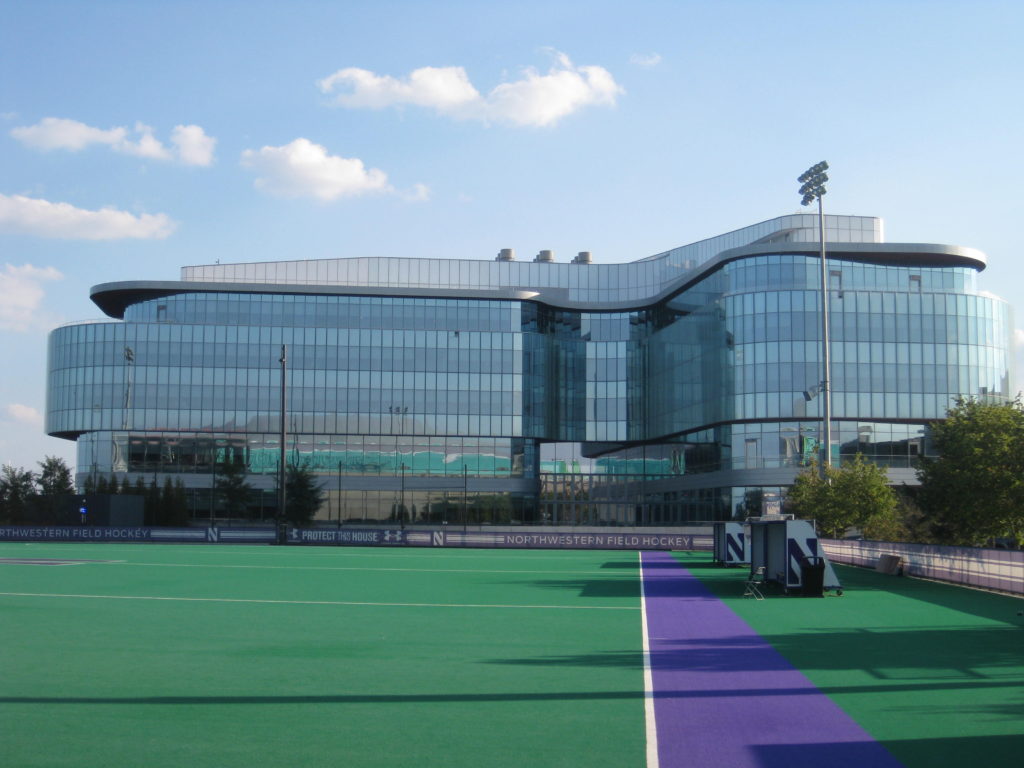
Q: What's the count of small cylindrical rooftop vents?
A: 3